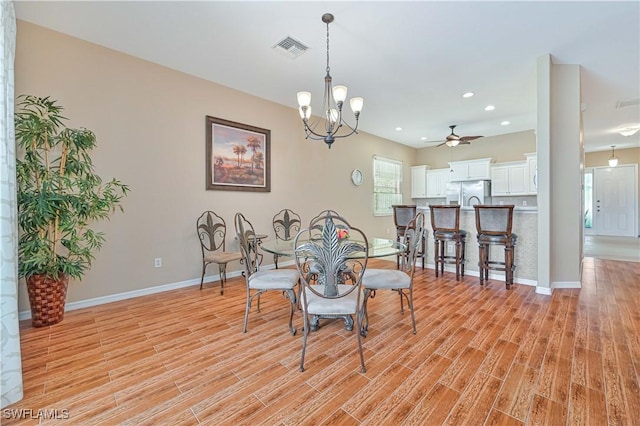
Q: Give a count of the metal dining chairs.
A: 6